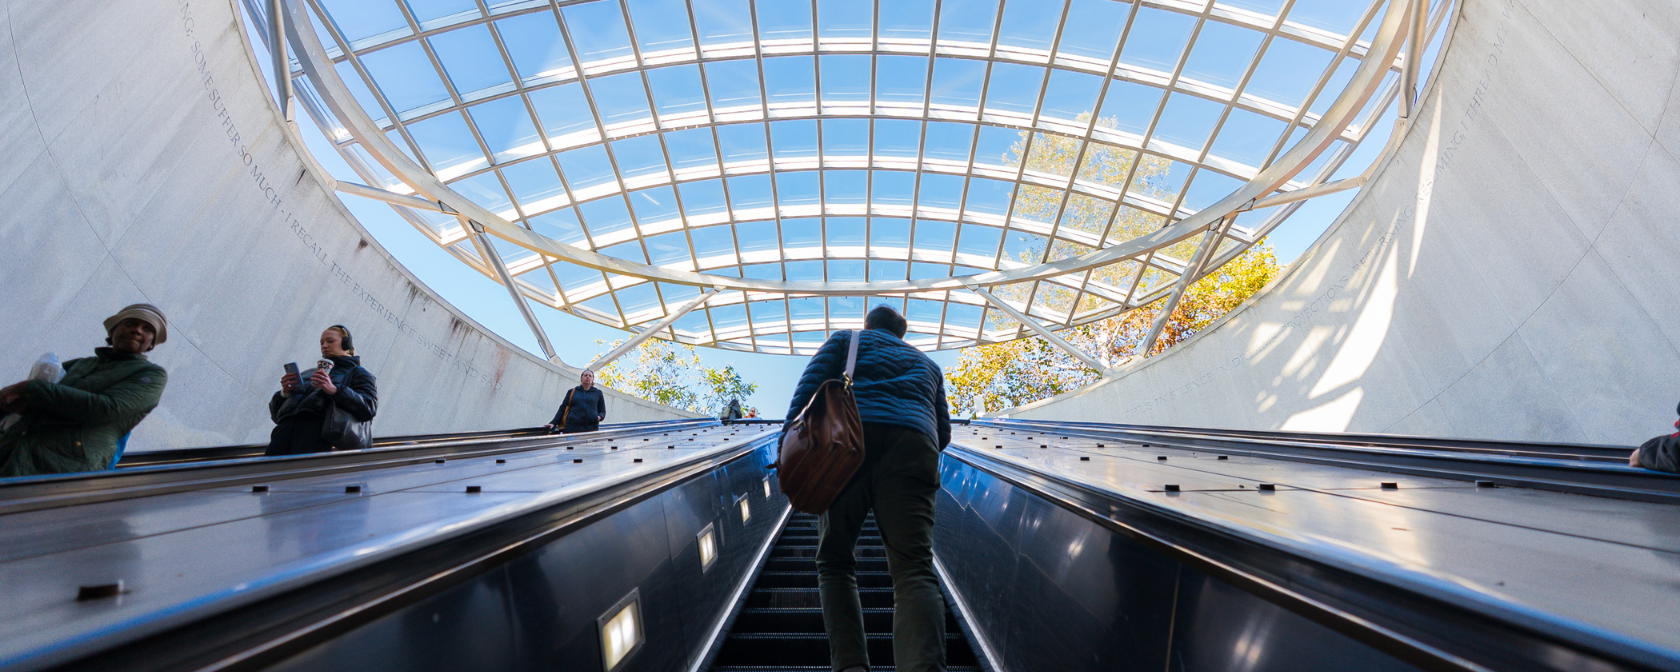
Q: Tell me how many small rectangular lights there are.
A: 4